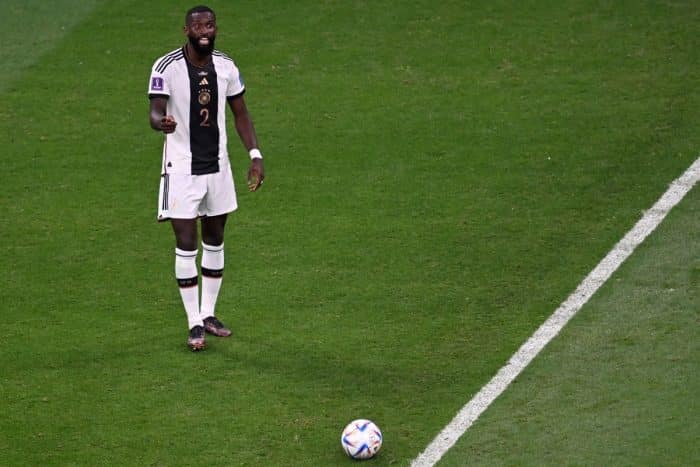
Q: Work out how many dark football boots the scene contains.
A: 2